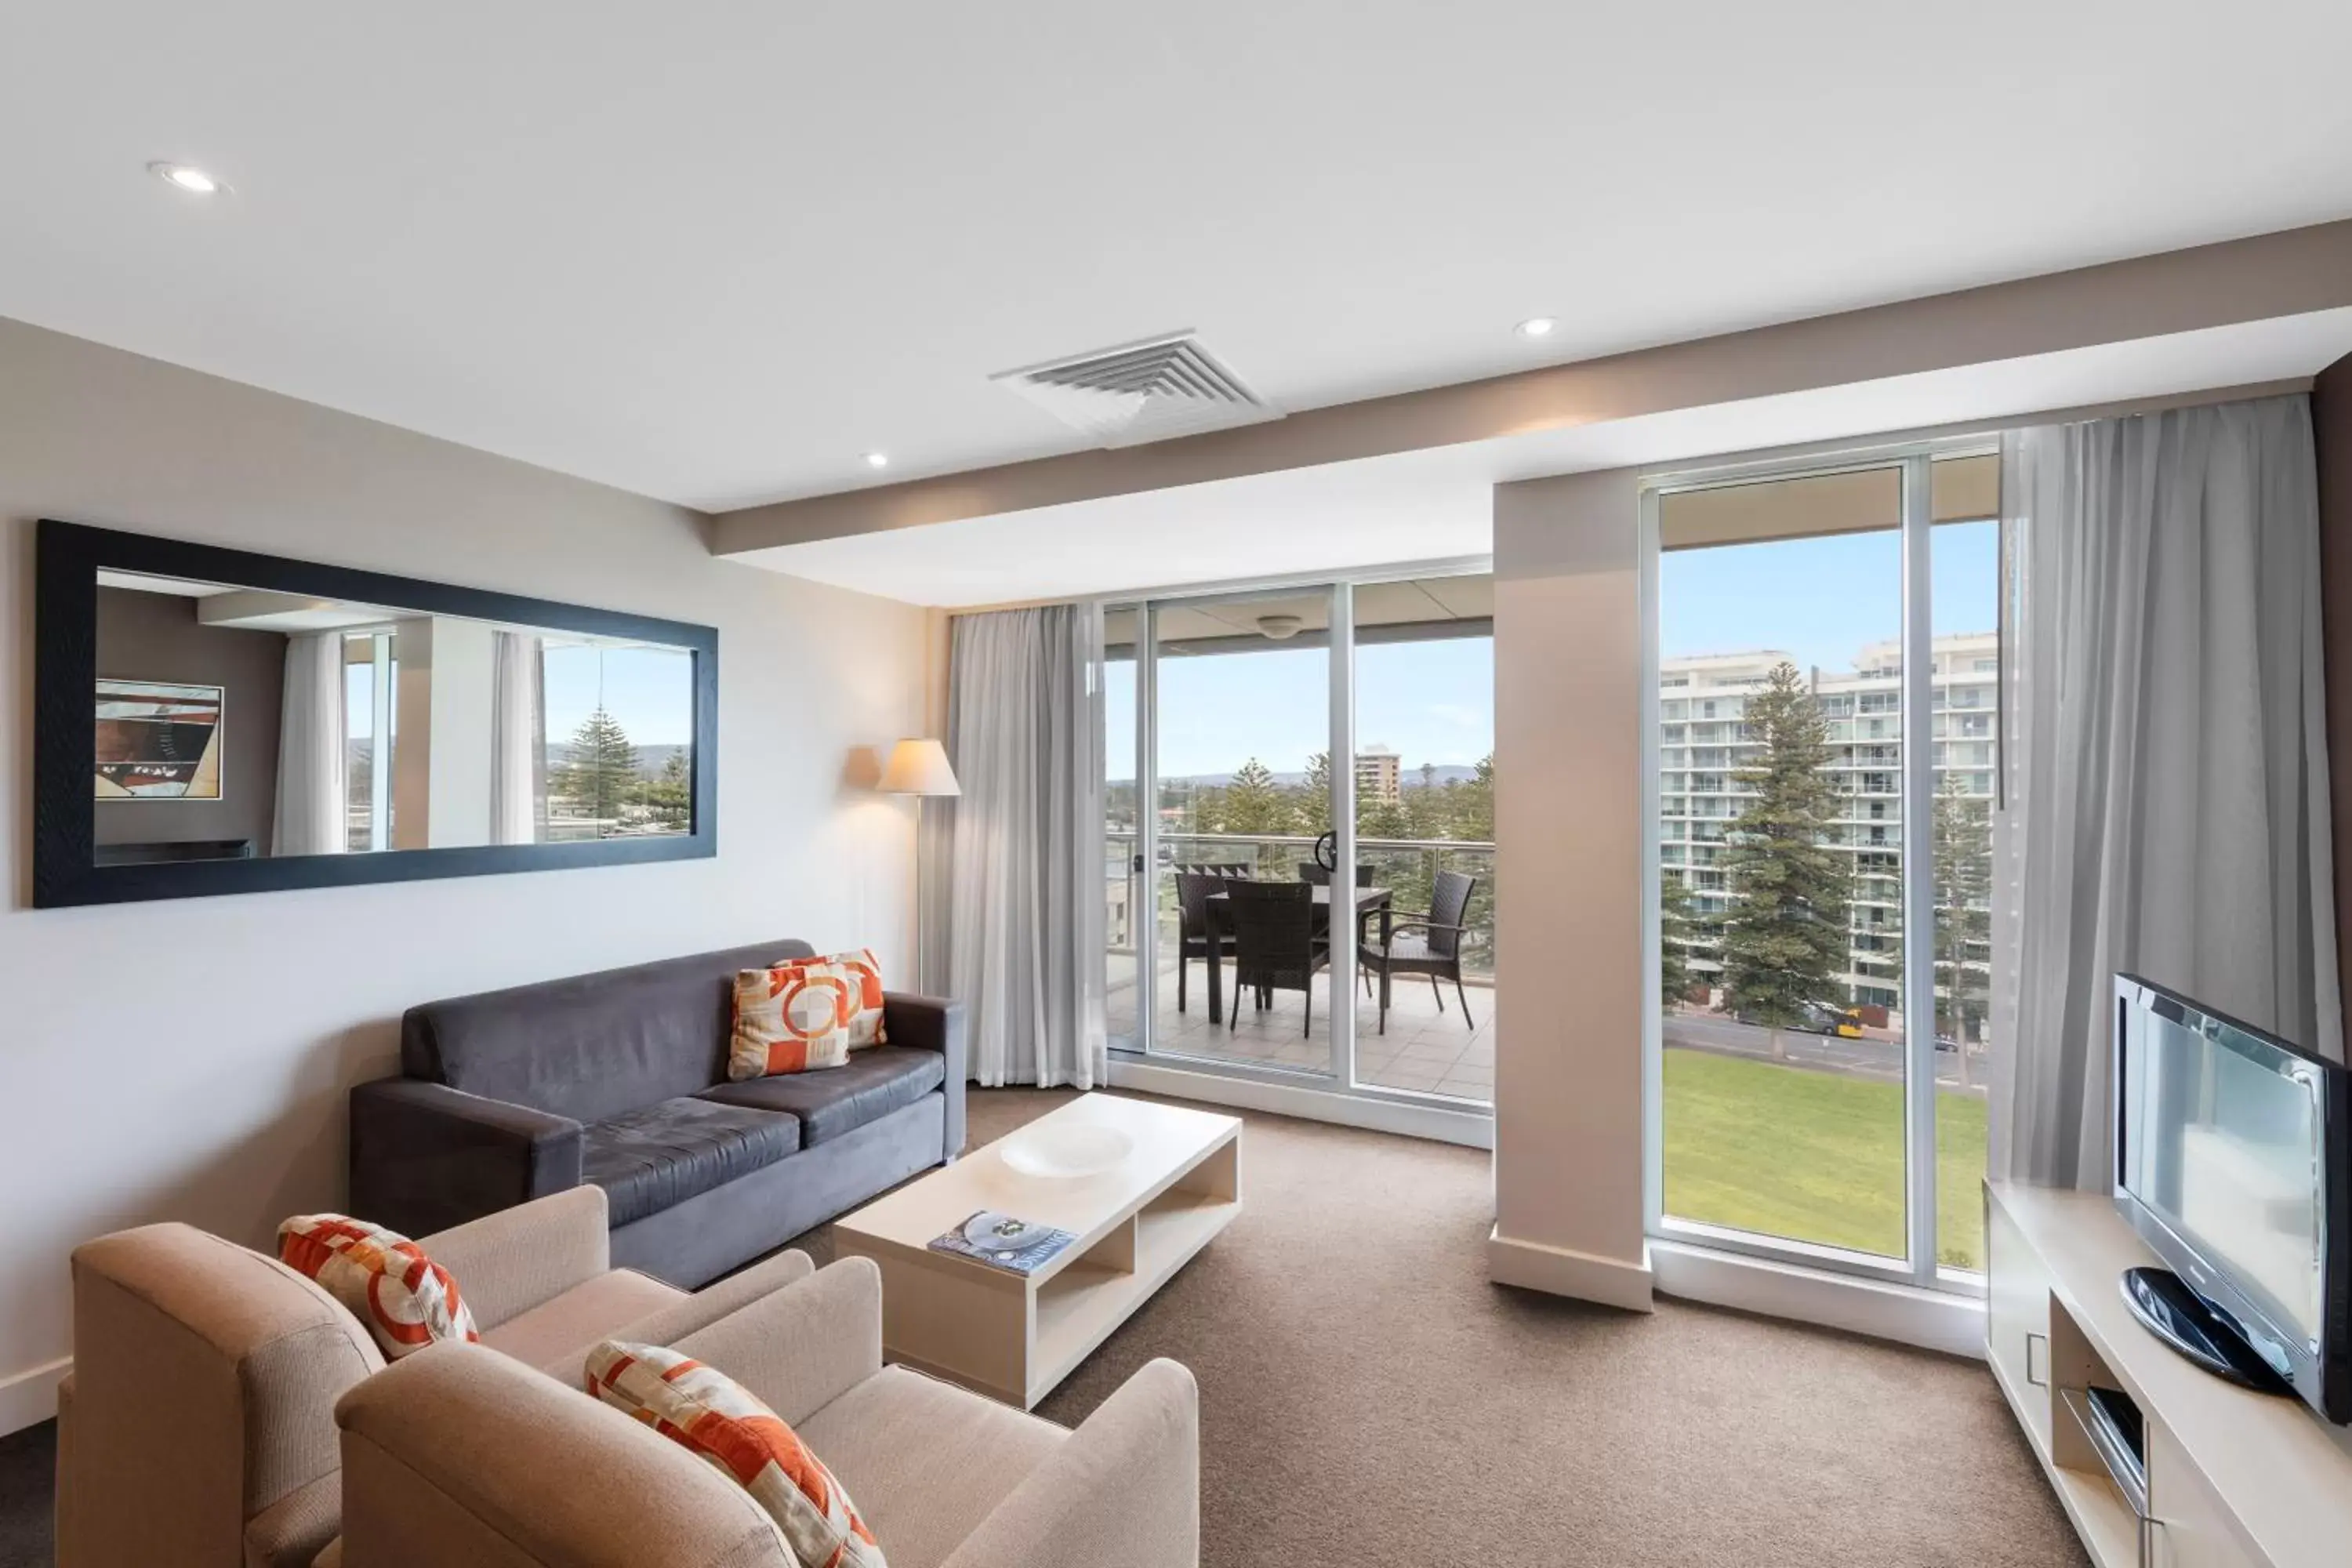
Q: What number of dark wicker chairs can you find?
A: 4